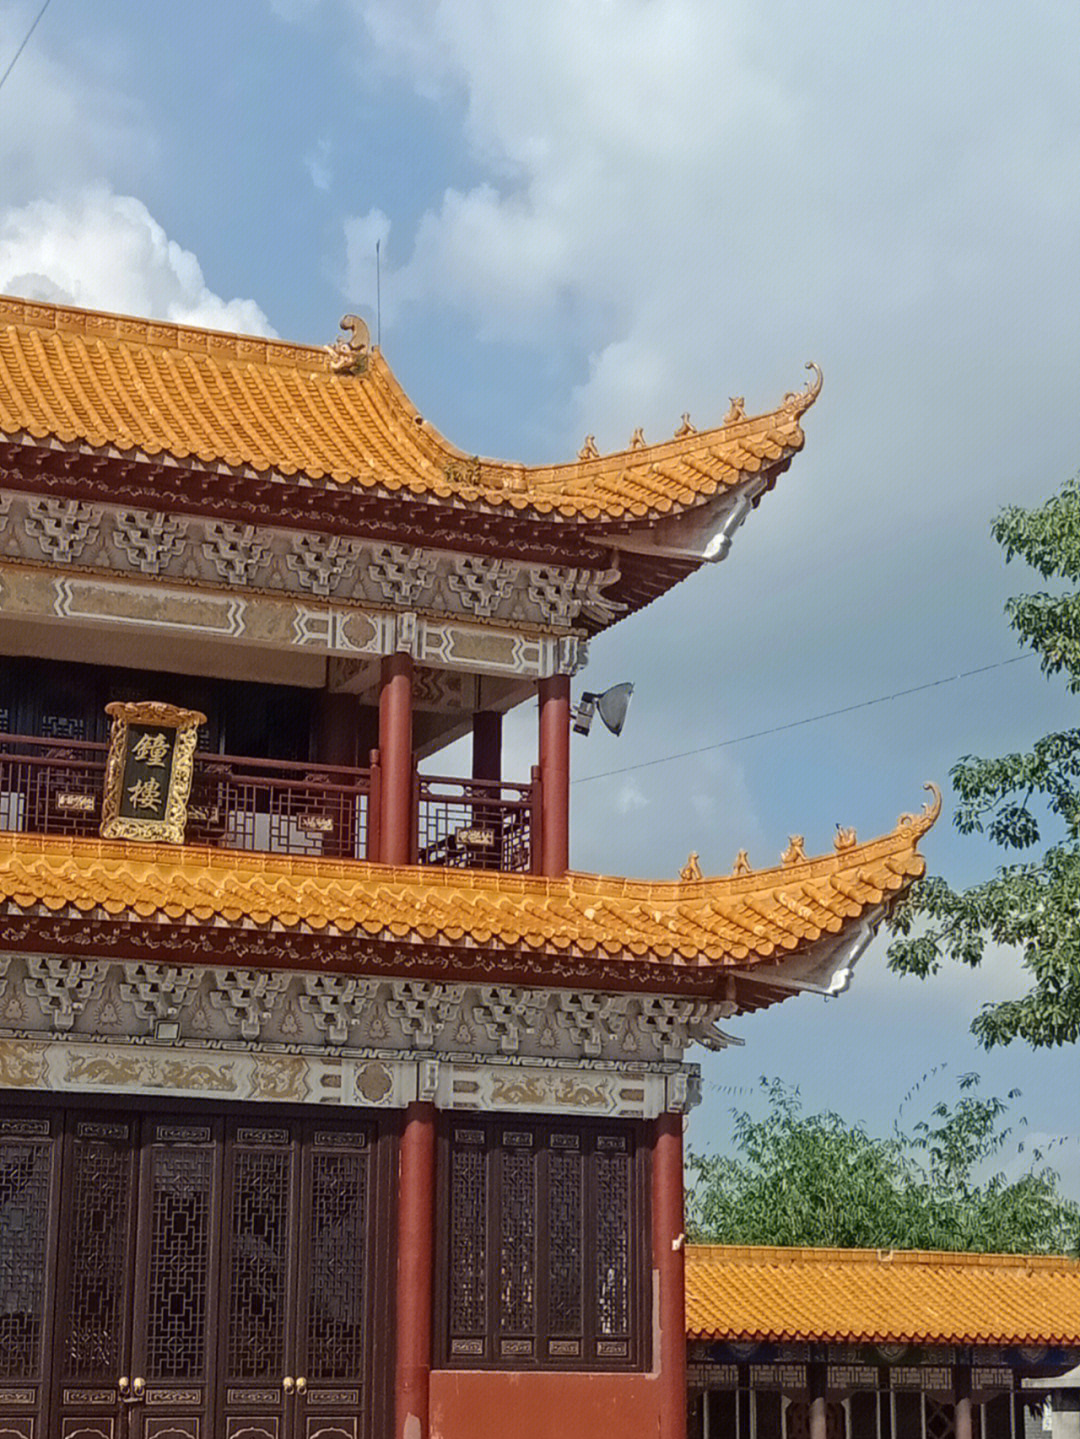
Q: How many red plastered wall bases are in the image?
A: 1